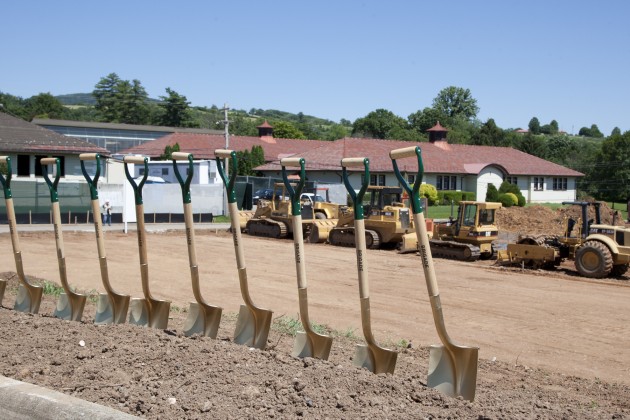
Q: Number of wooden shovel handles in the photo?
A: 9